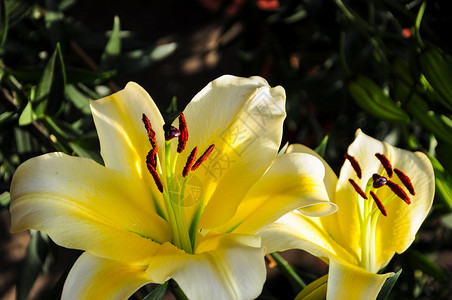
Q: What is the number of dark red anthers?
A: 12